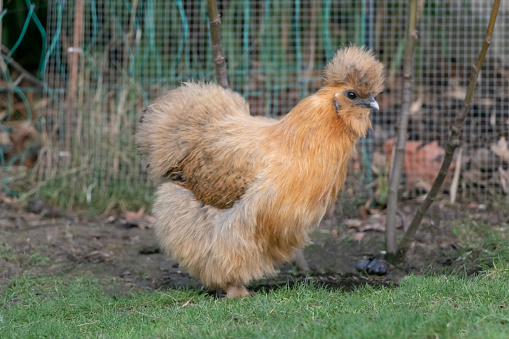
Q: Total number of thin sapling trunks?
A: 3